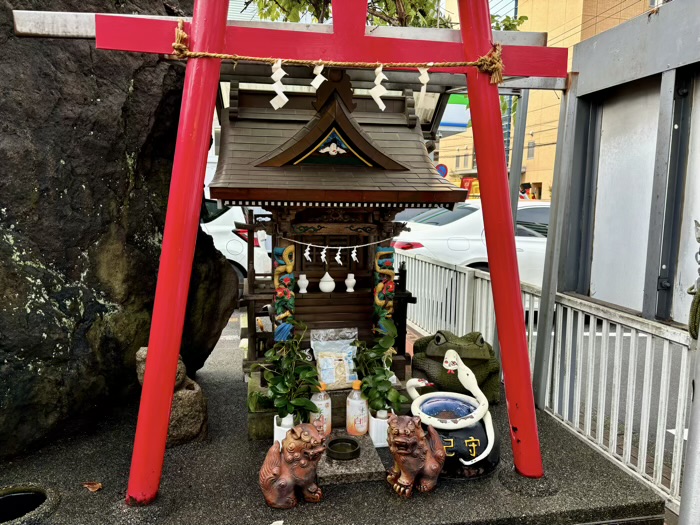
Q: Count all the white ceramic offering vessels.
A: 3